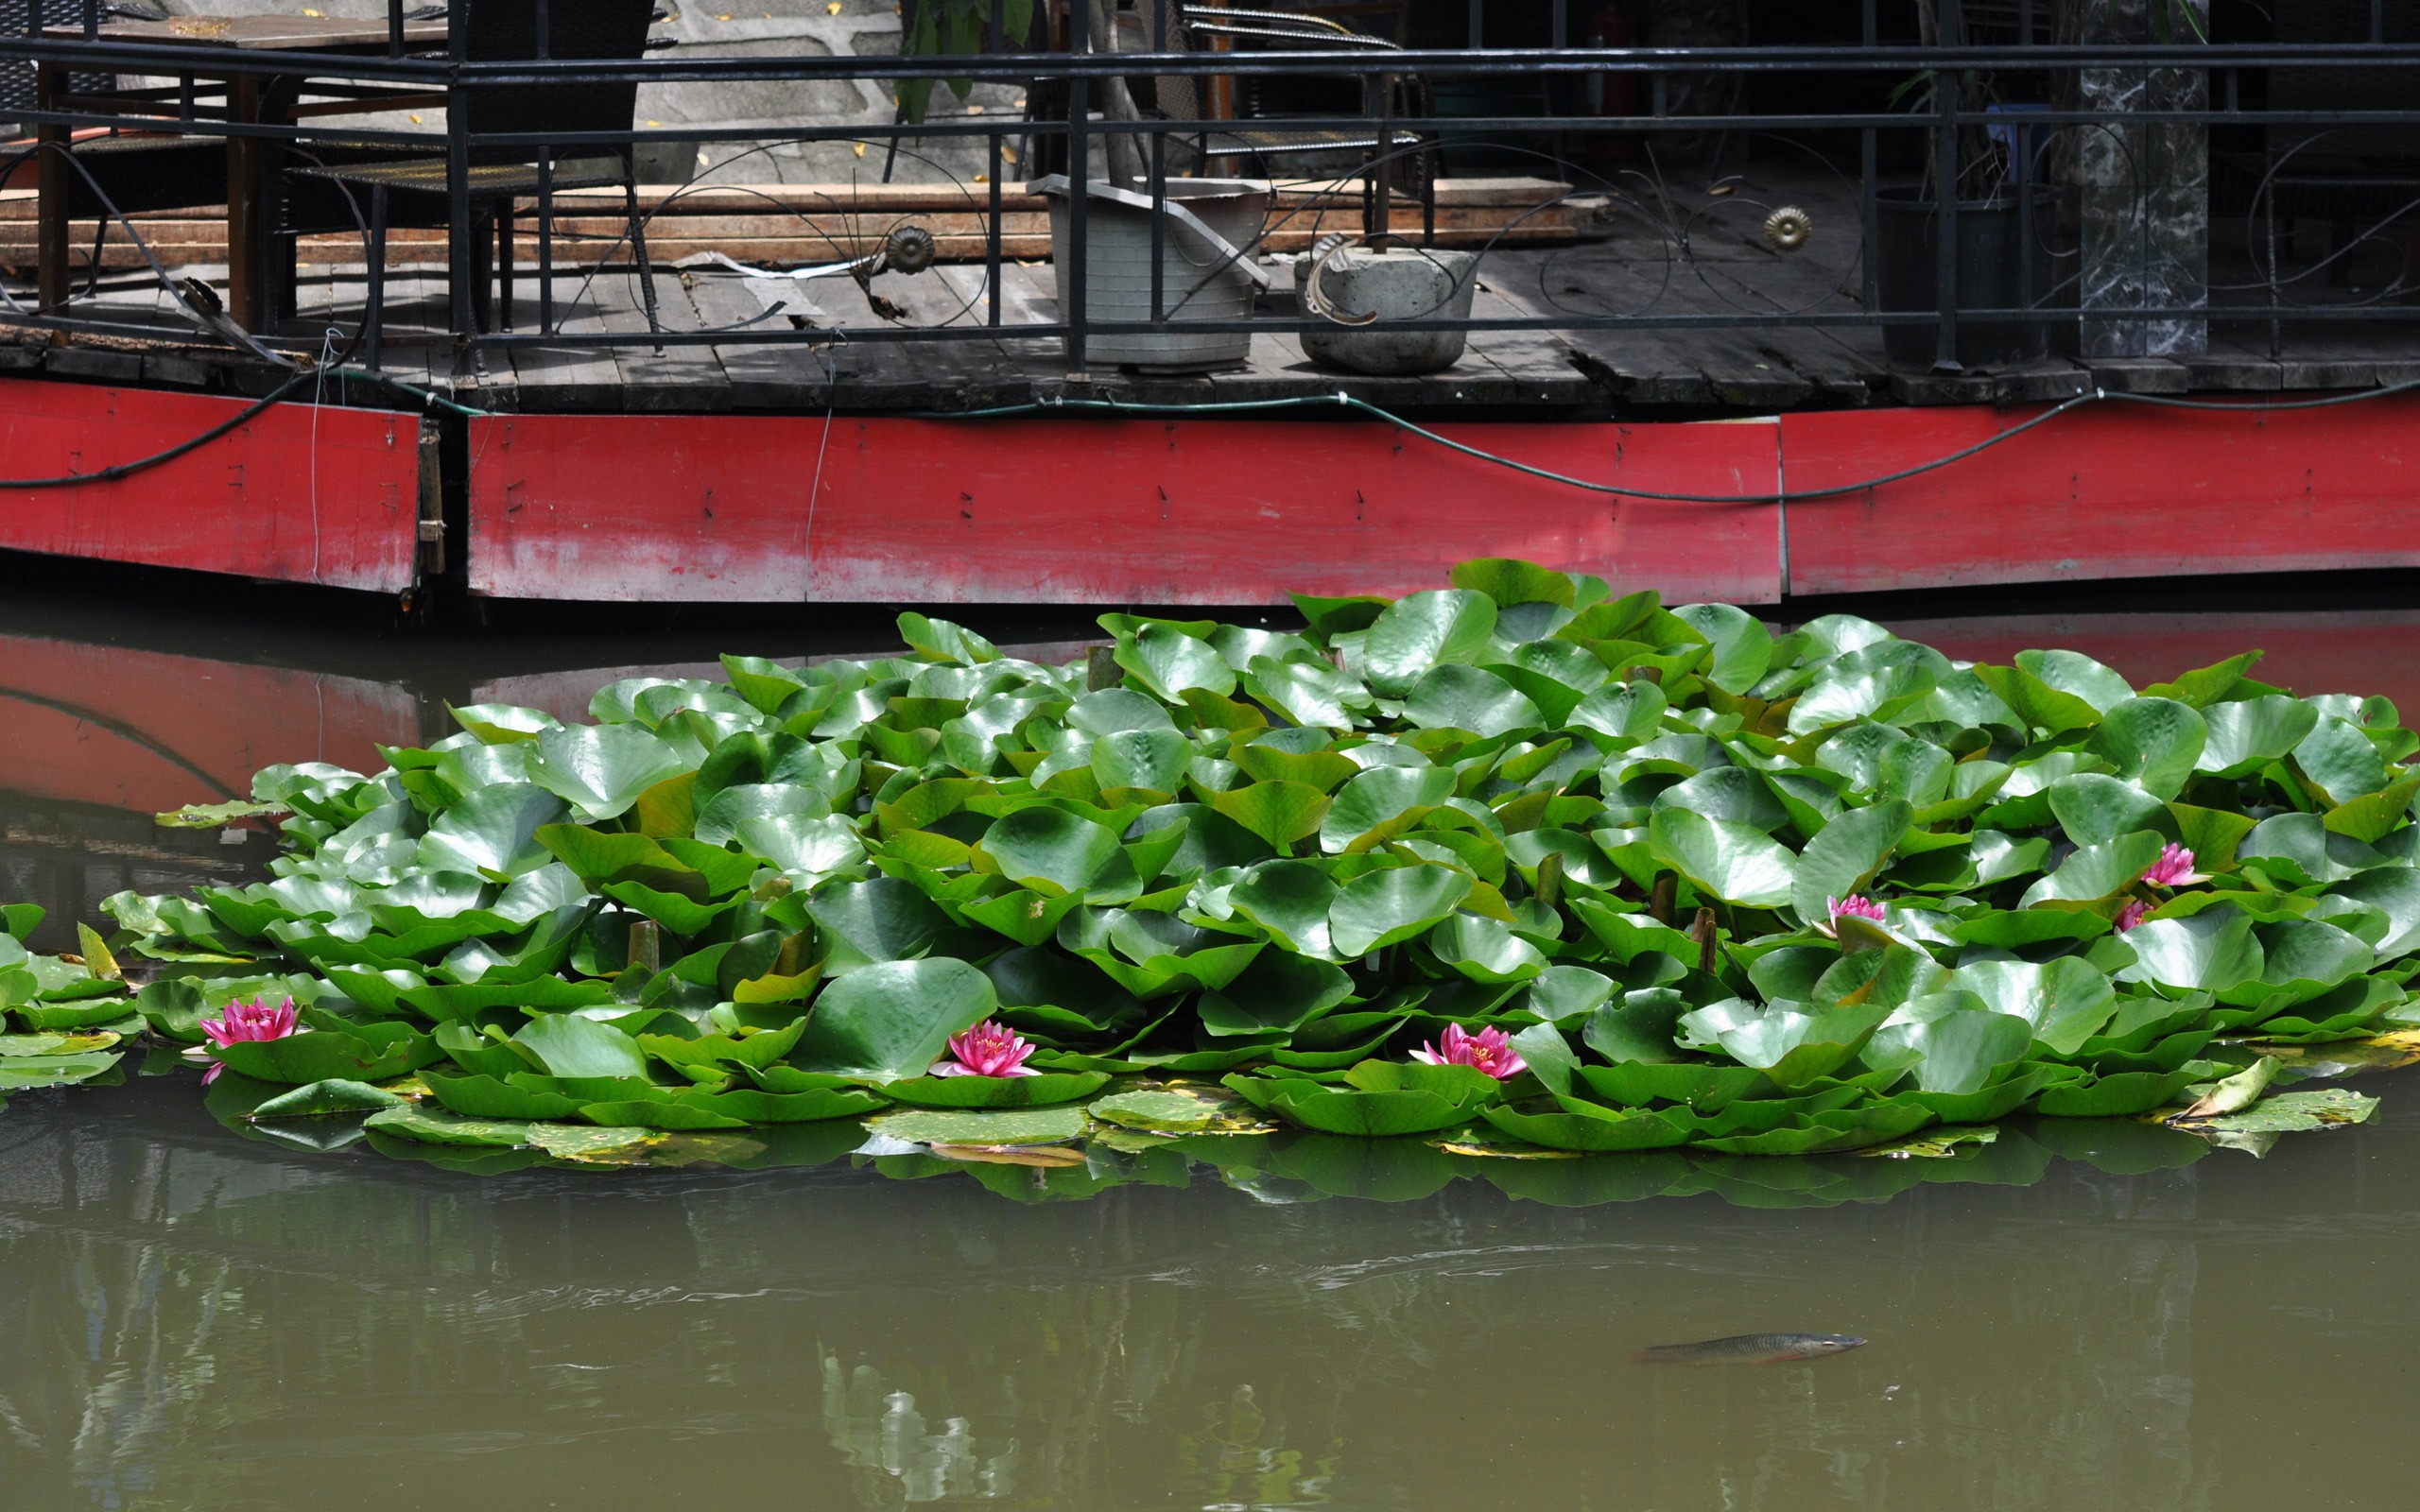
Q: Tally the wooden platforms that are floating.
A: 1